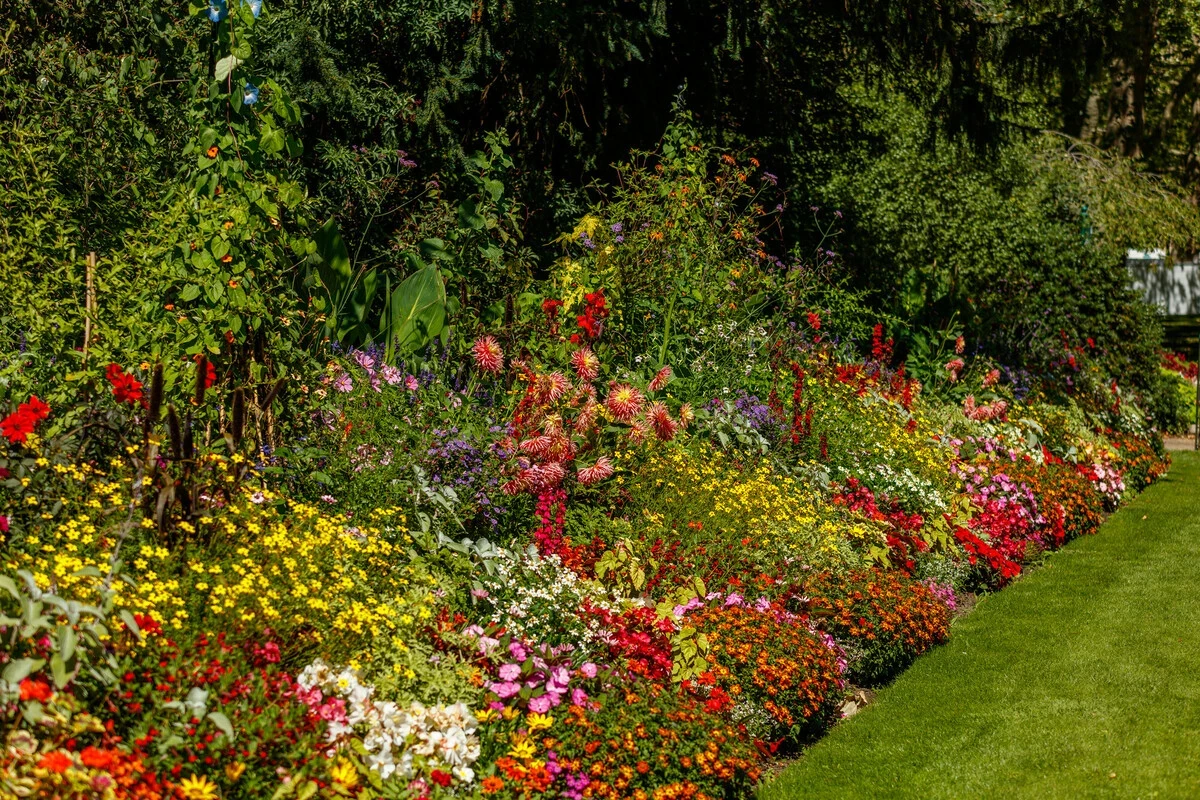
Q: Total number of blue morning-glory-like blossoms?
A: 3